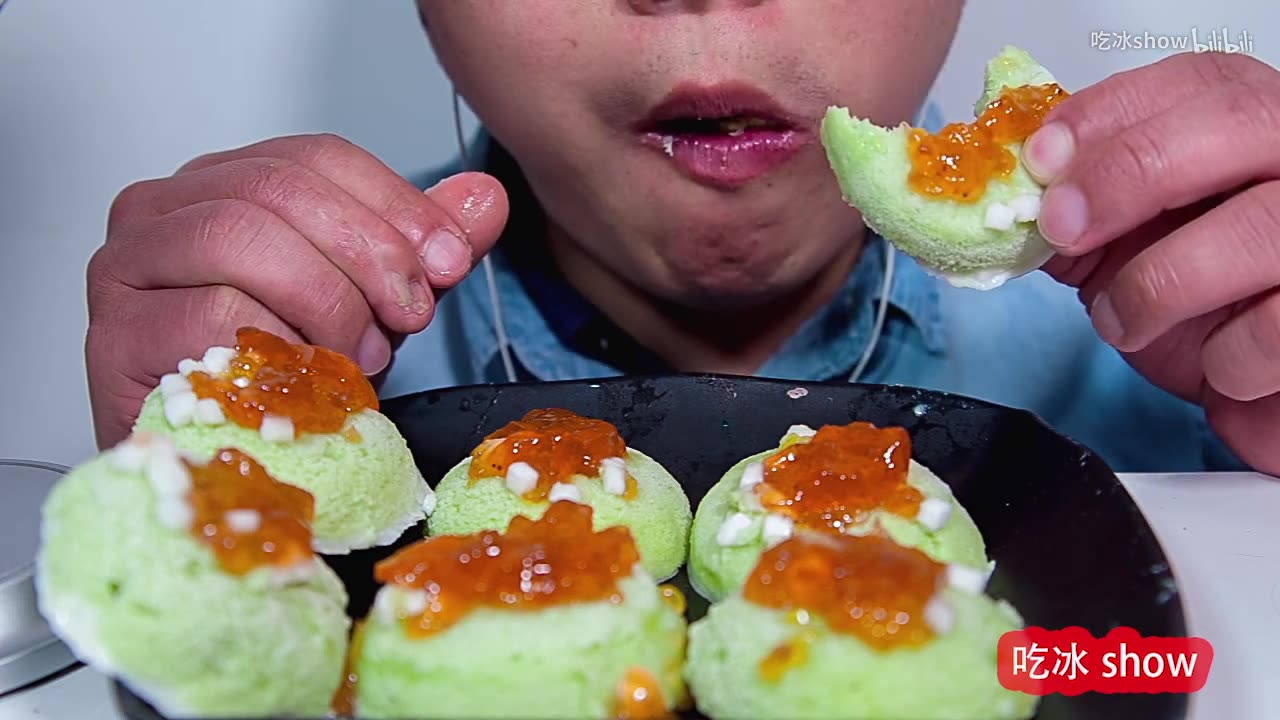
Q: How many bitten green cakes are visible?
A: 1